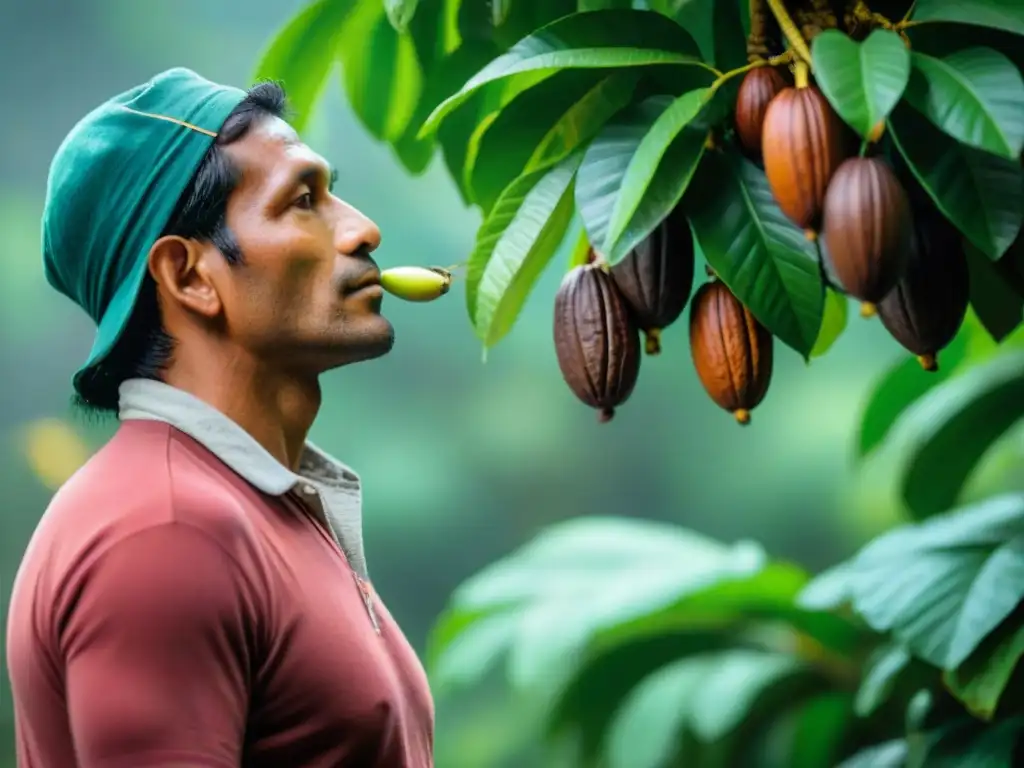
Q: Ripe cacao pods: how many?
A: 7